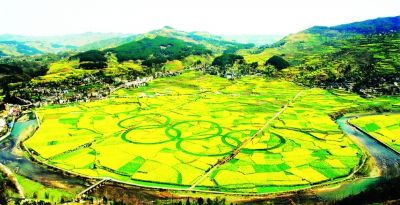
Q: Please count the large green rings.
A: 5